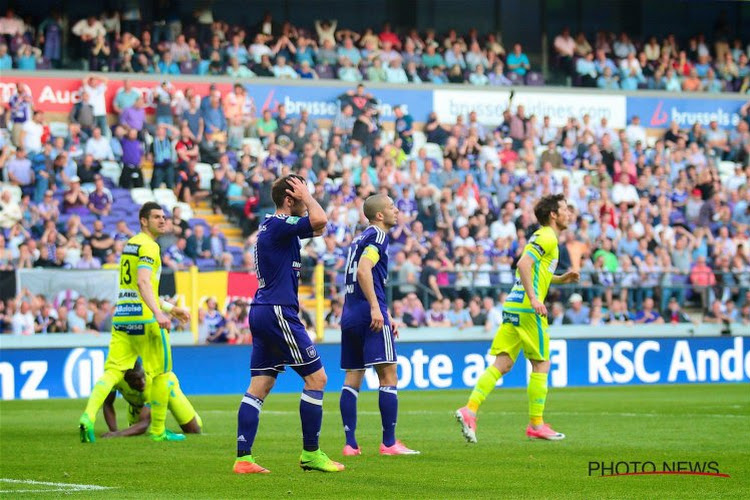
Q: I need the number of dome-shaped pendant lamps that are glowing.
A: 0